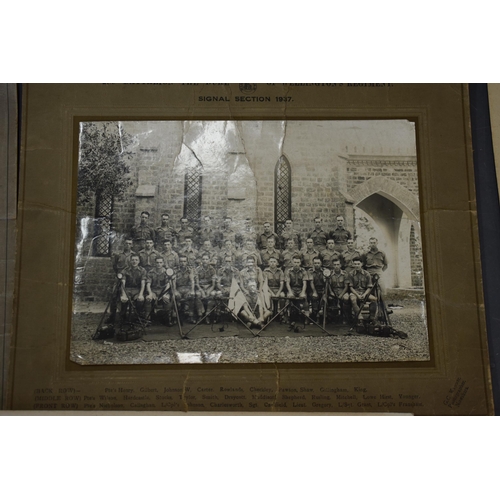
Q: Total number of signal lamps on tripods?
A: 4